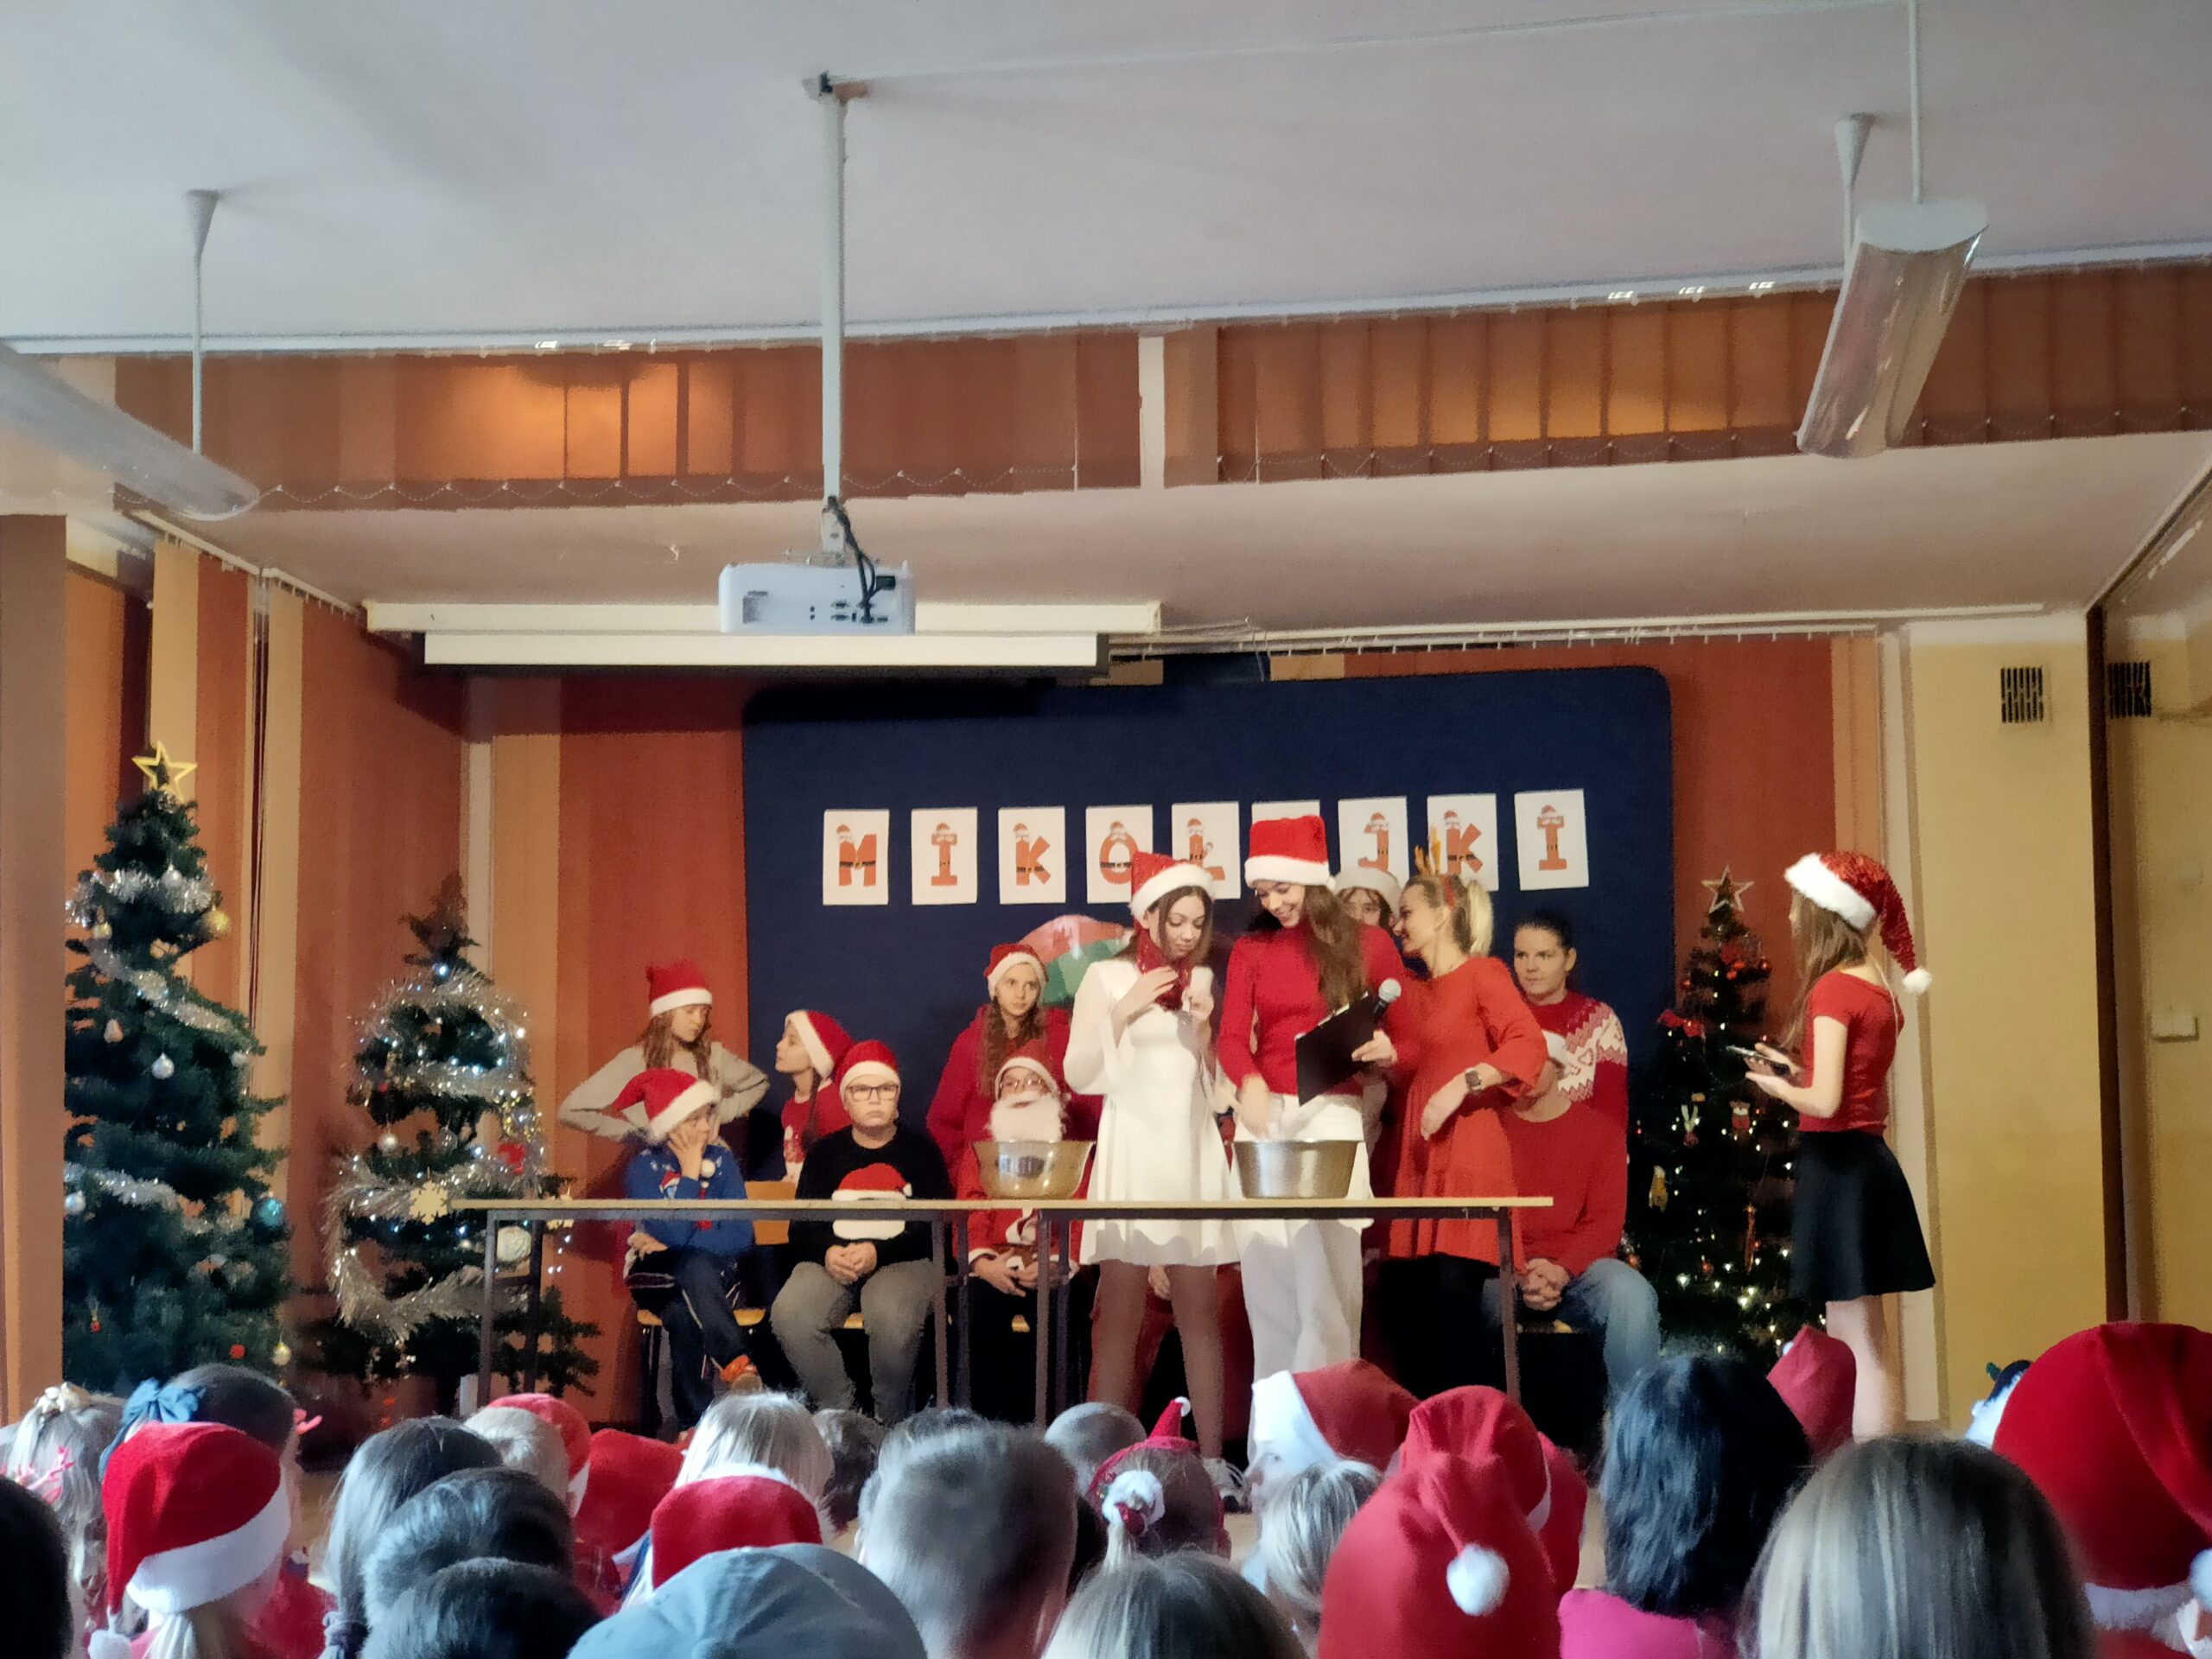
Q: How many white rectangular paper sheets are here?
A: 9